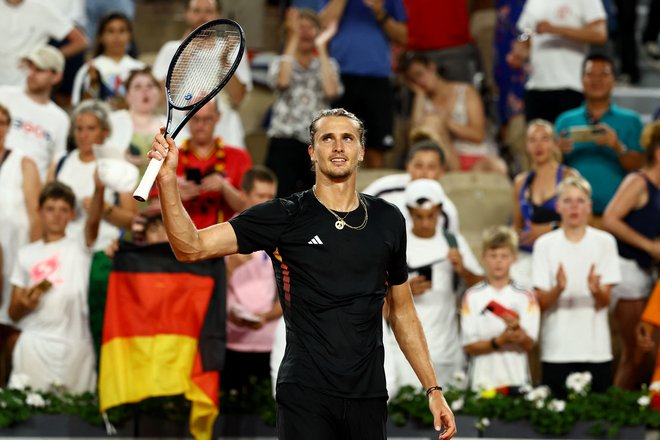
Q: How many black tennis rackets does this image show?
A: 1